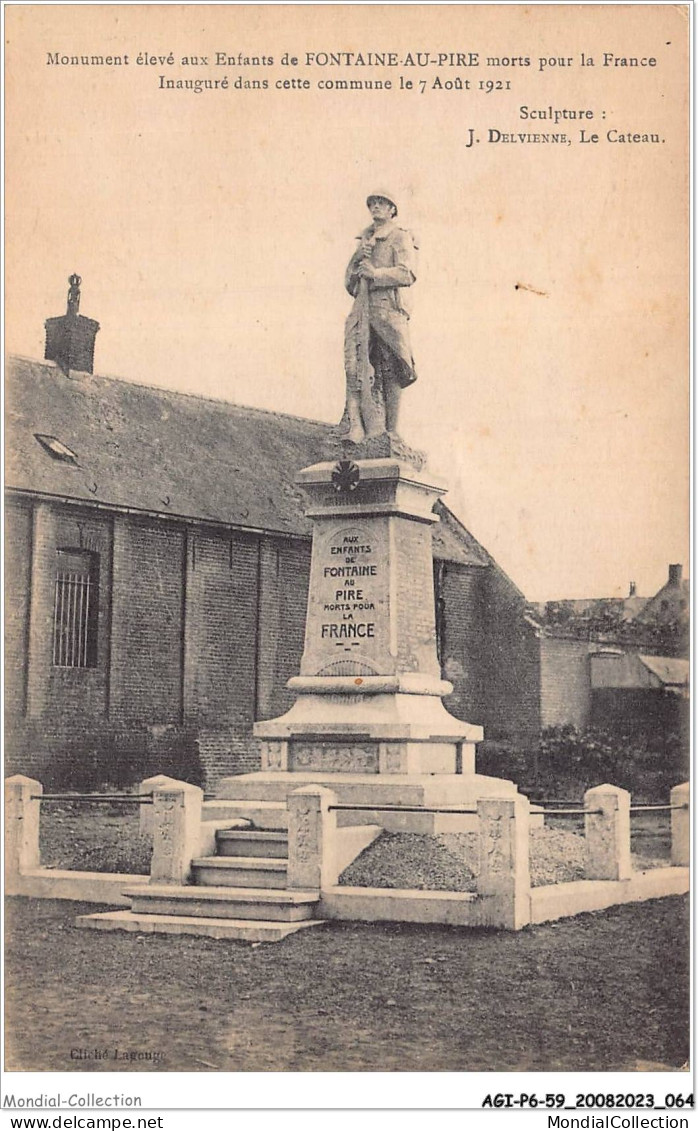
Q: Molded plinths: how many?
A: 1